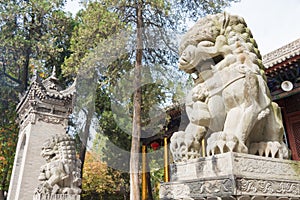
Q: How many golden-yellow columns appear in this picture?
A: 3